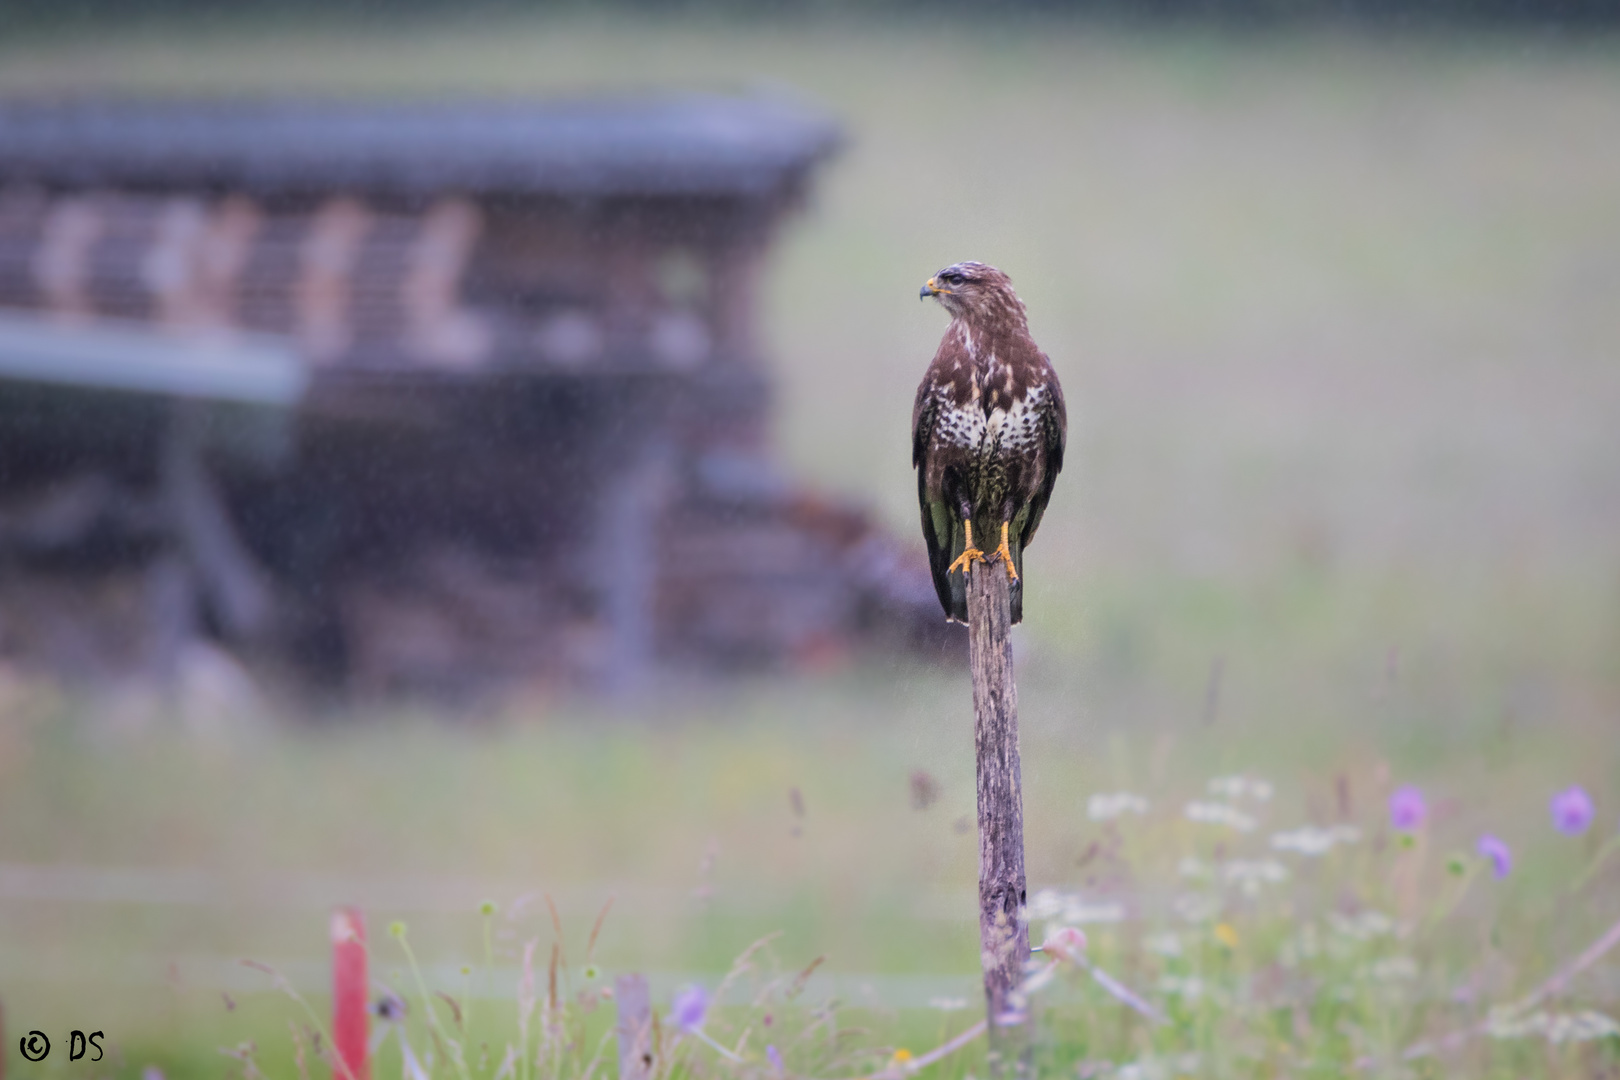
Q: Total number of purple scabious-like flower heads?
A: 4